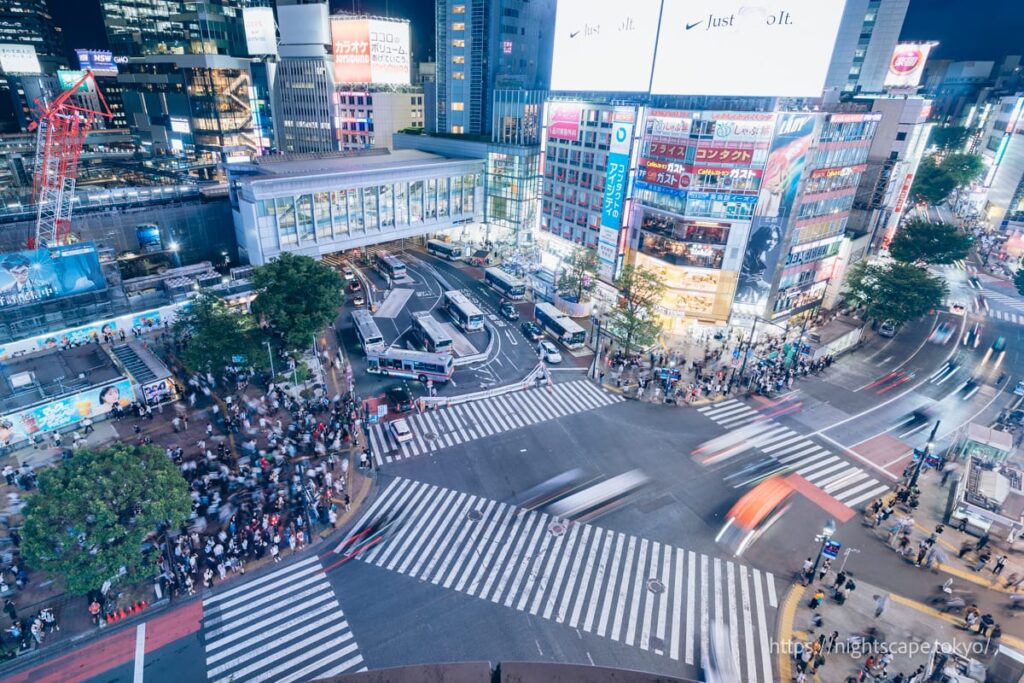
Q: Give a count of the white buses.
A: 8